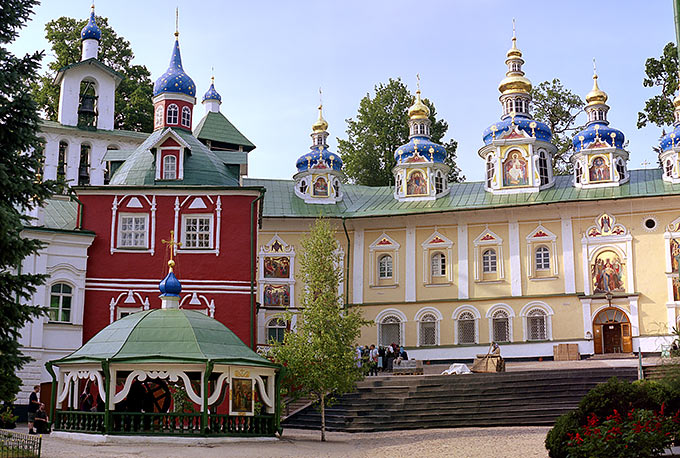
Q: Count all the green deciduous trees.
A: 5